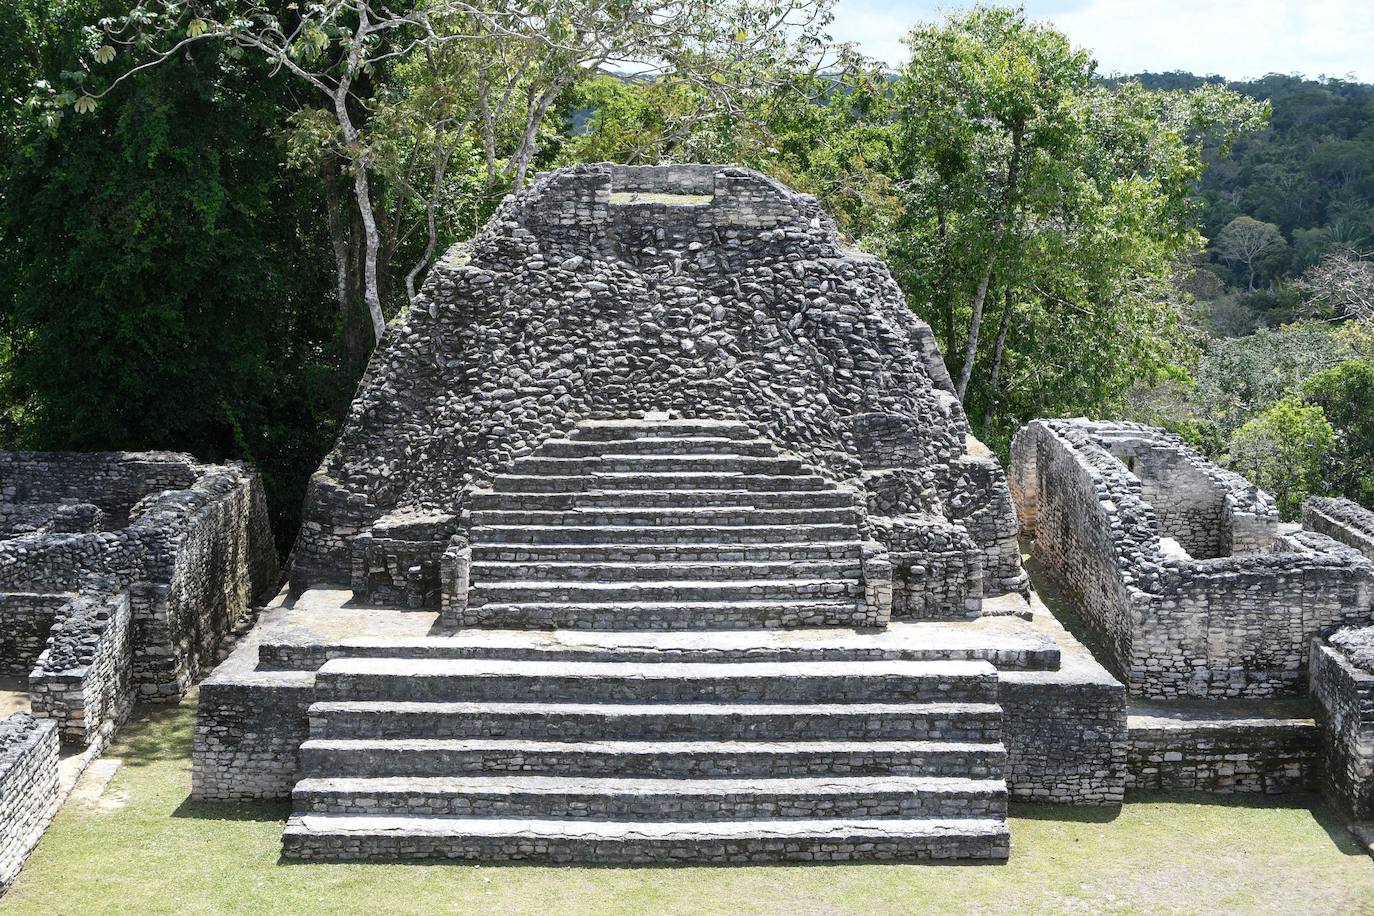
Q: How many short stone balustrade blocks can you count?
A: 2